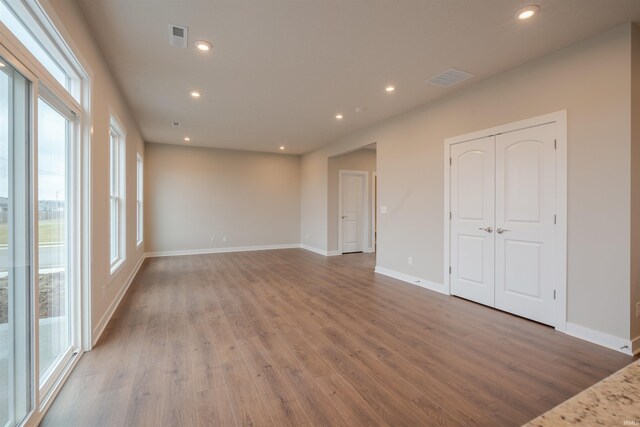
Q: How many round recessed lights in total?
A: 7